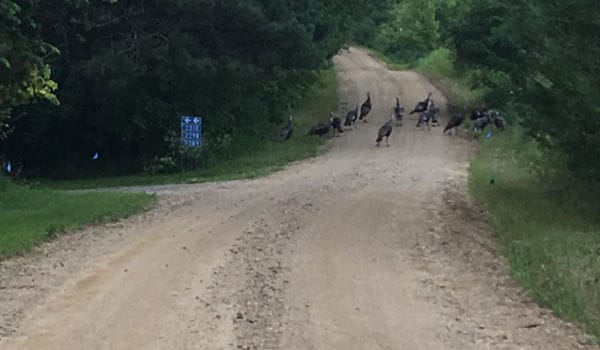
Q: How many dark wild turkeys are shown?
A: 14